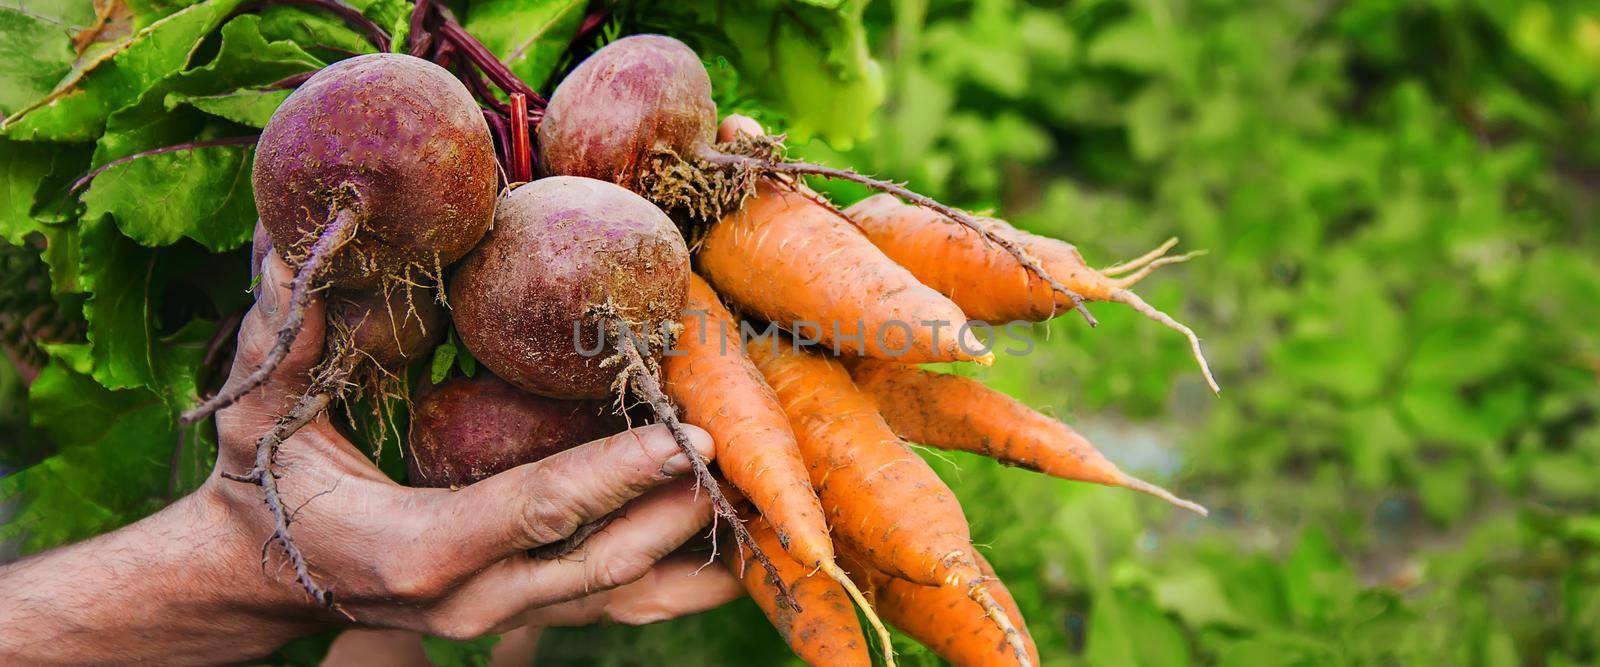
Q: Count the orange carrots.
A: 7